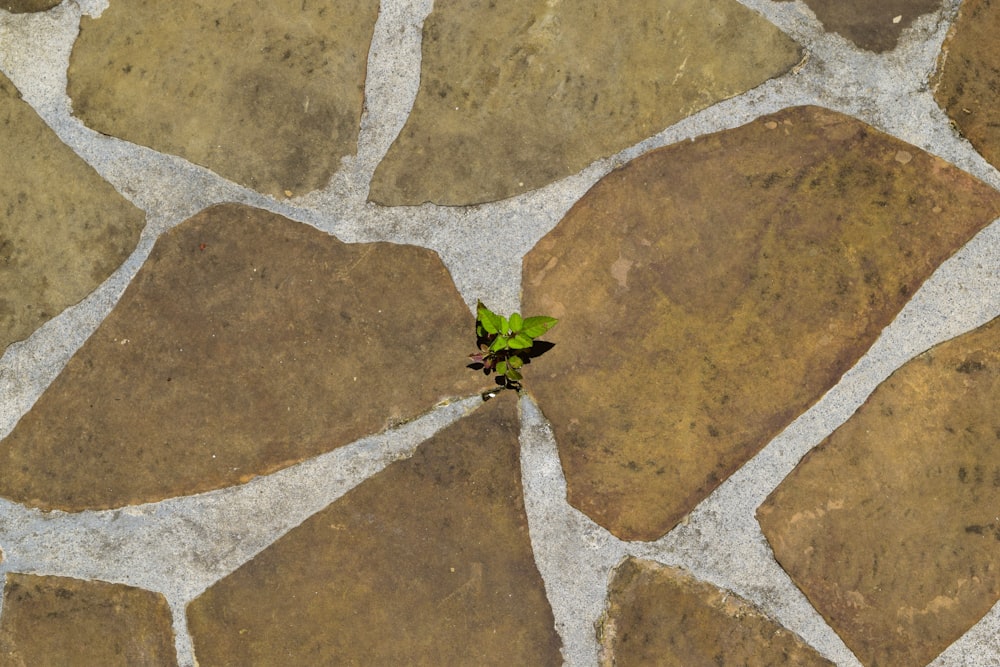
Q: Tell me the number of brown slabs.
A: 12